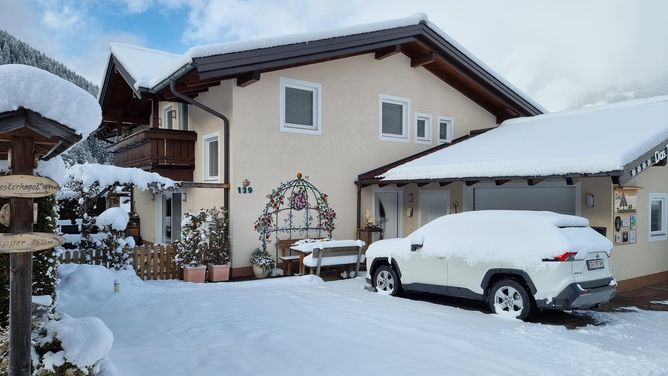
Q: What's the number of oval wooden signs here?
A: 2